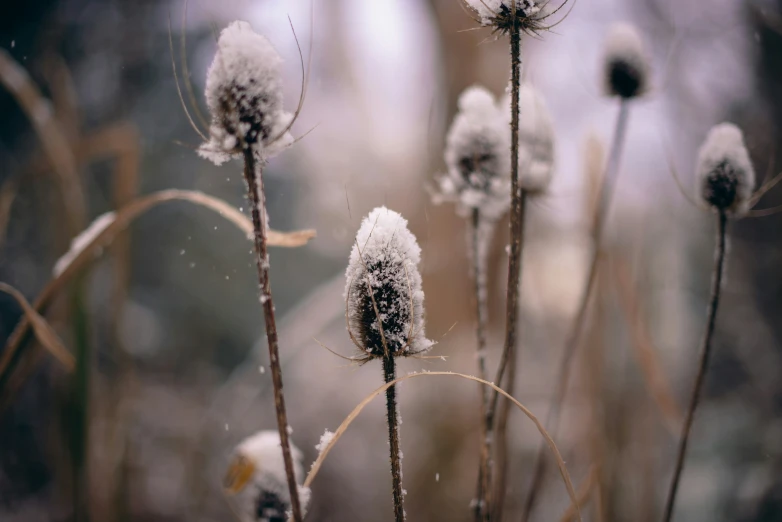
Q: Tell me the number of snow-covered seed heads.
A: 8